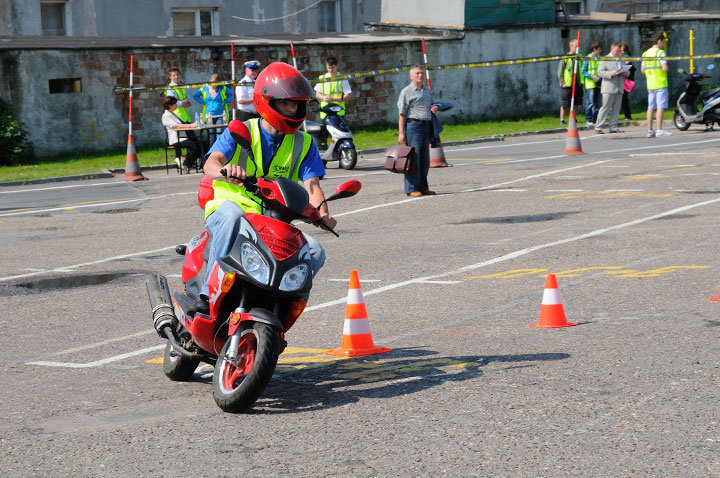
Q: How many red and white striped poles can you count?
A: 5